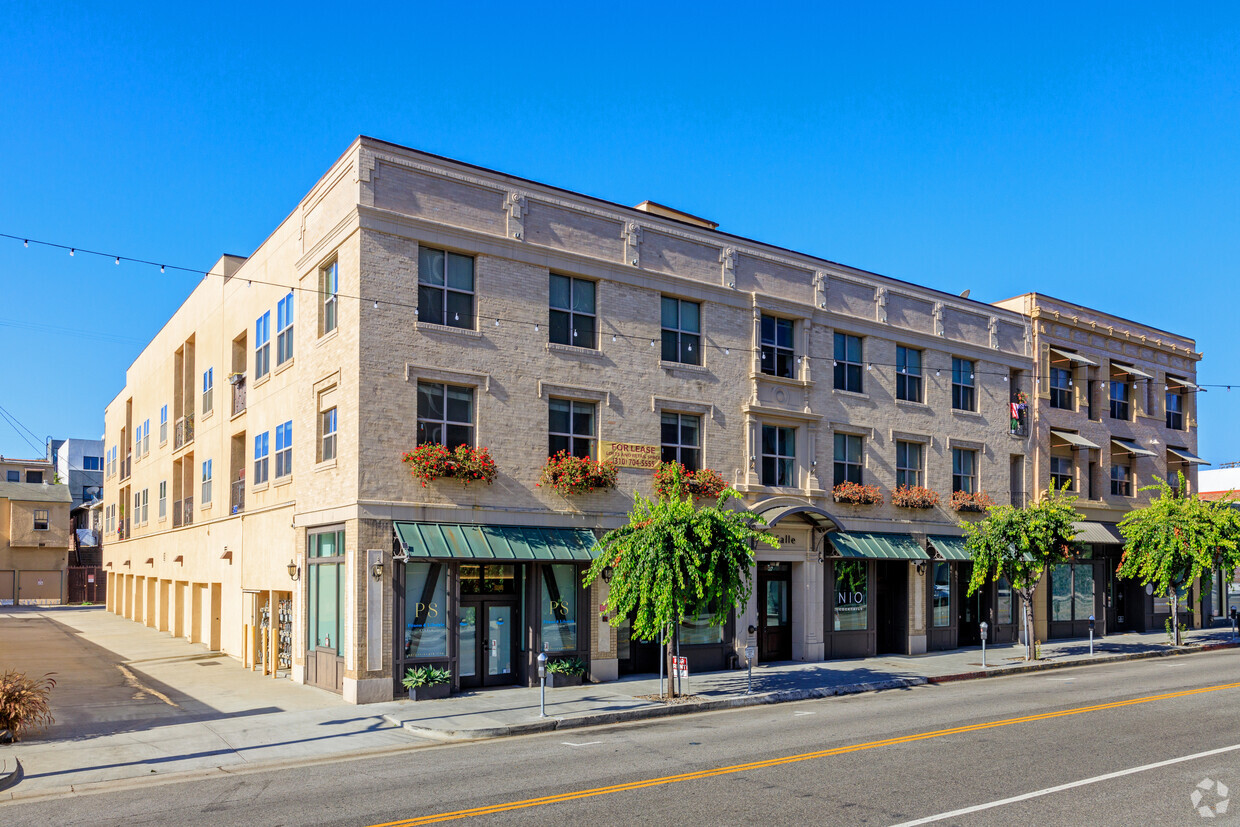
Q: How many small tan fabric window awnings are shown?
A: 6